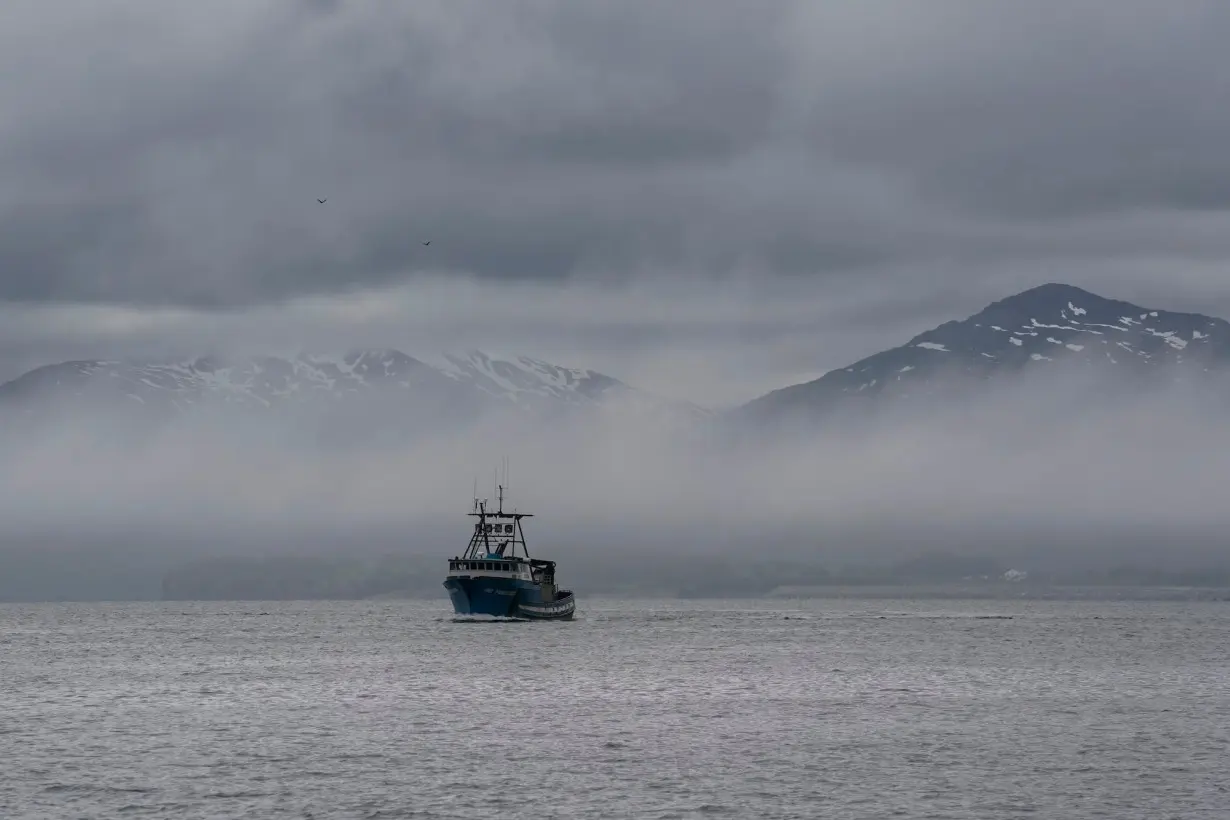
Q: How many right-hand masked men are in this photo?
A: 0